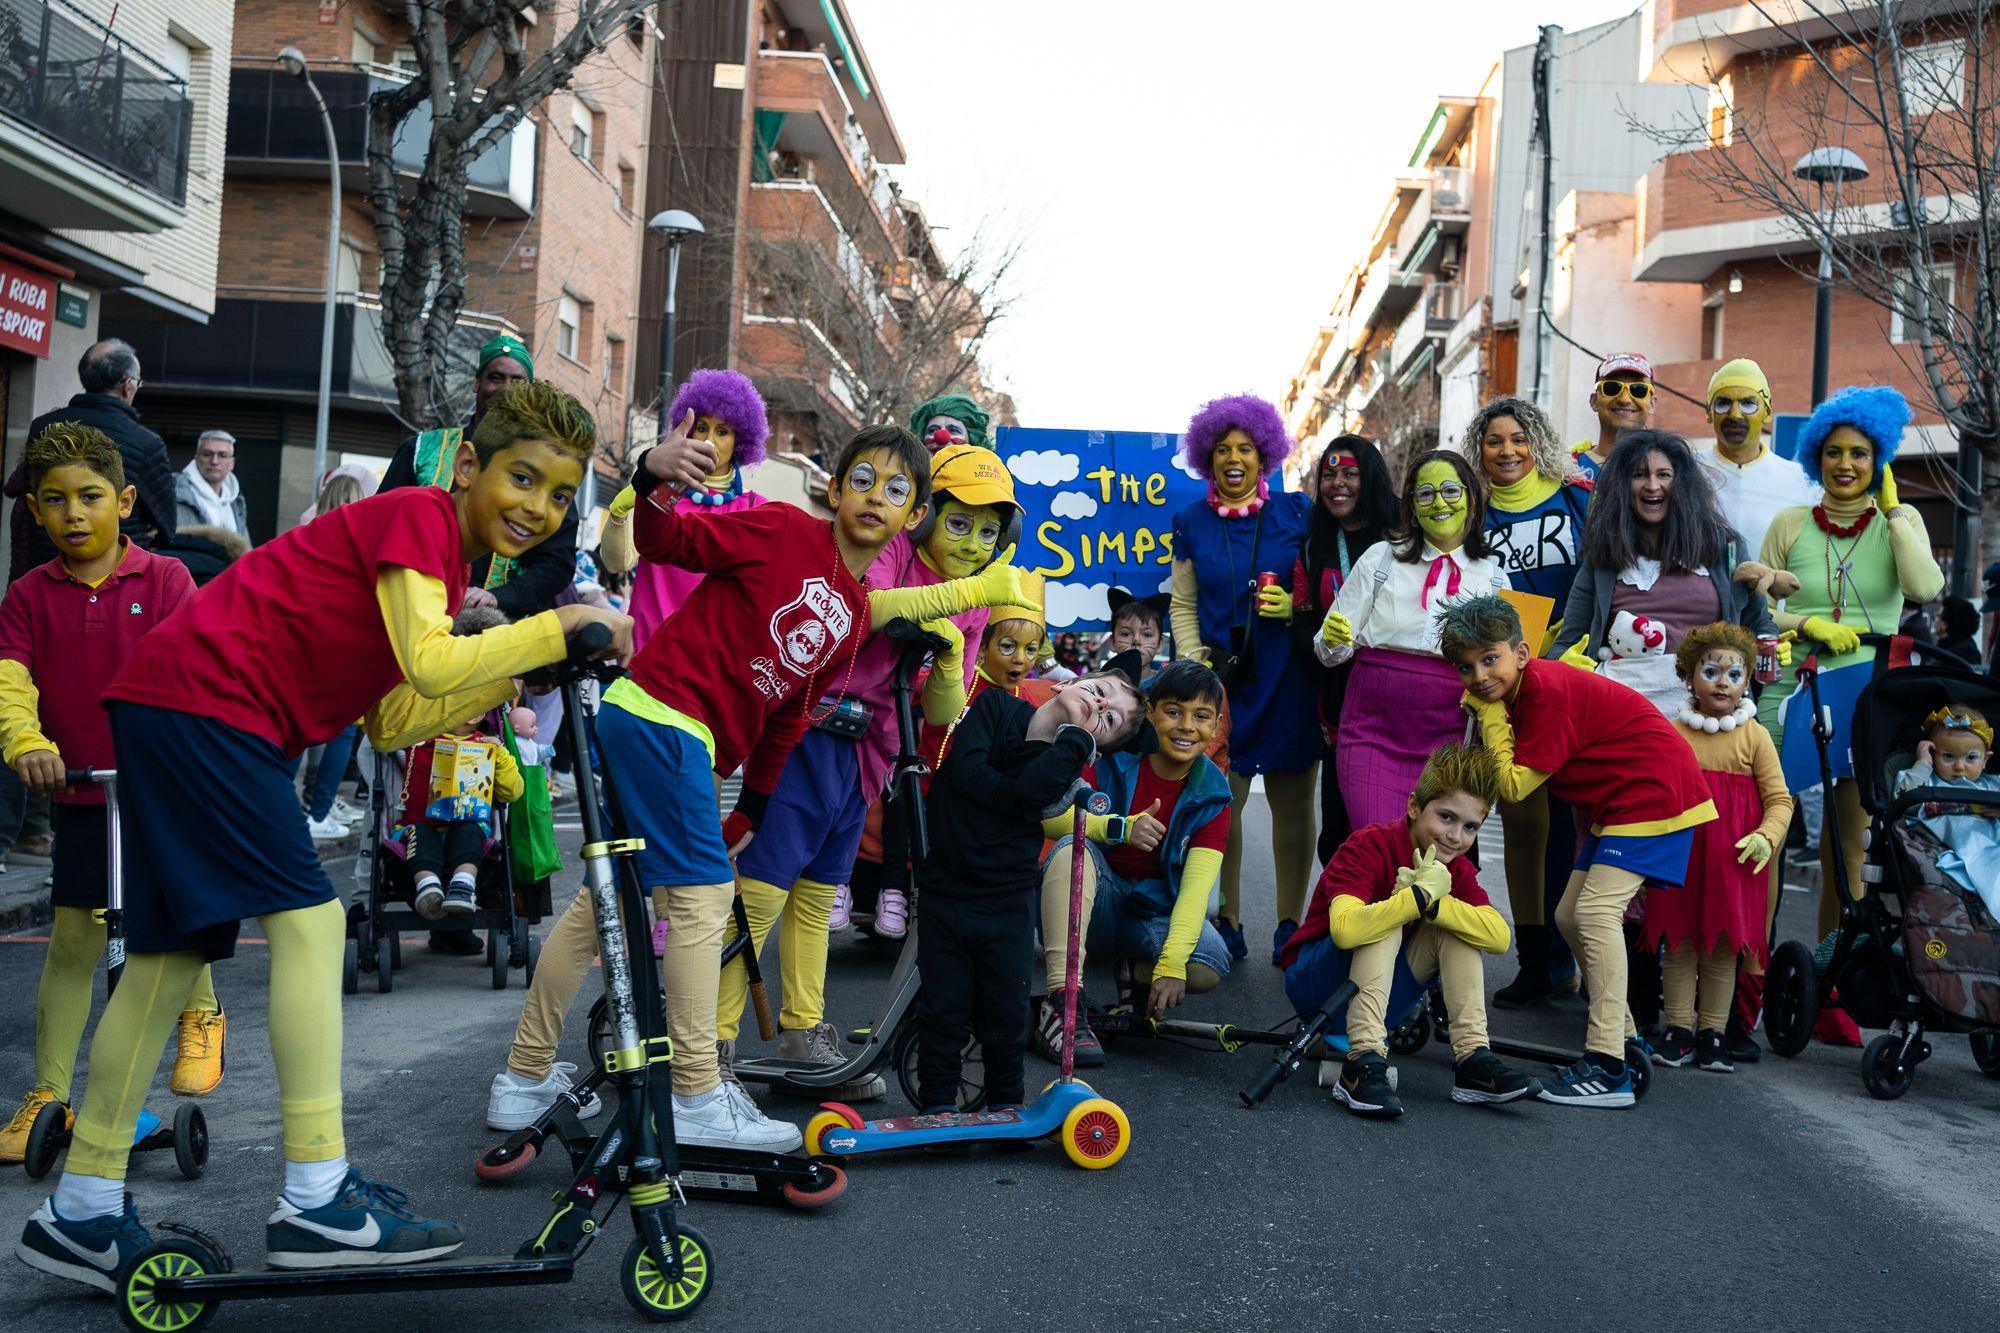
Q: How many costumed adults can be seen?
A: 11